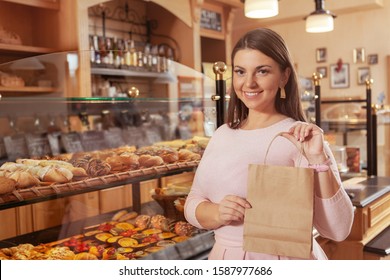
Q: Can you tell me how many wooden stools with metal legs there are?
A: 0